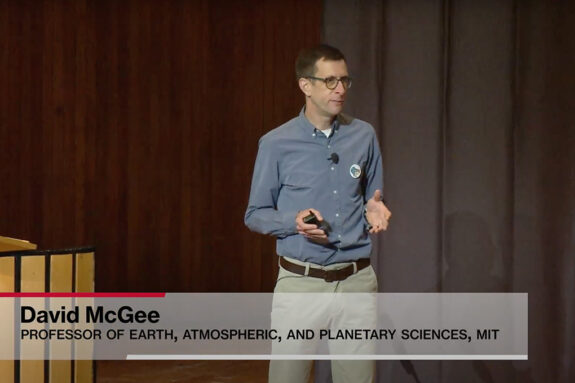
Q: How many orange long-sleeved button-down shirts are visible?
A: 0